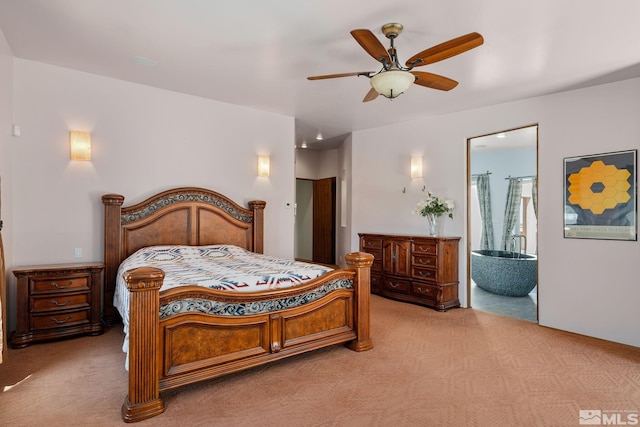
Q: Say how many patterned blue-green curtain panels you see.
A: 3